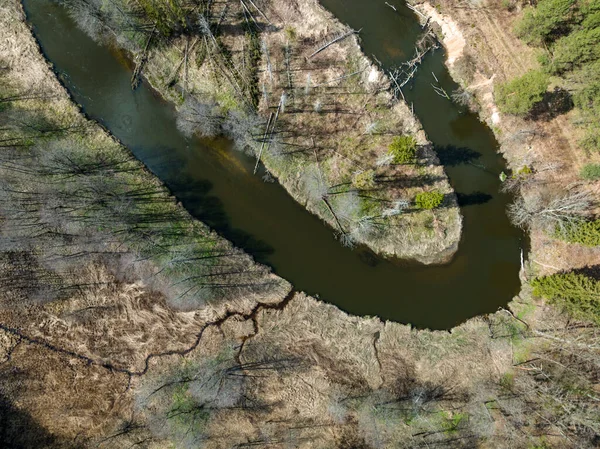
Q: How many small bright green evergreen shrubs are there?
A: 2